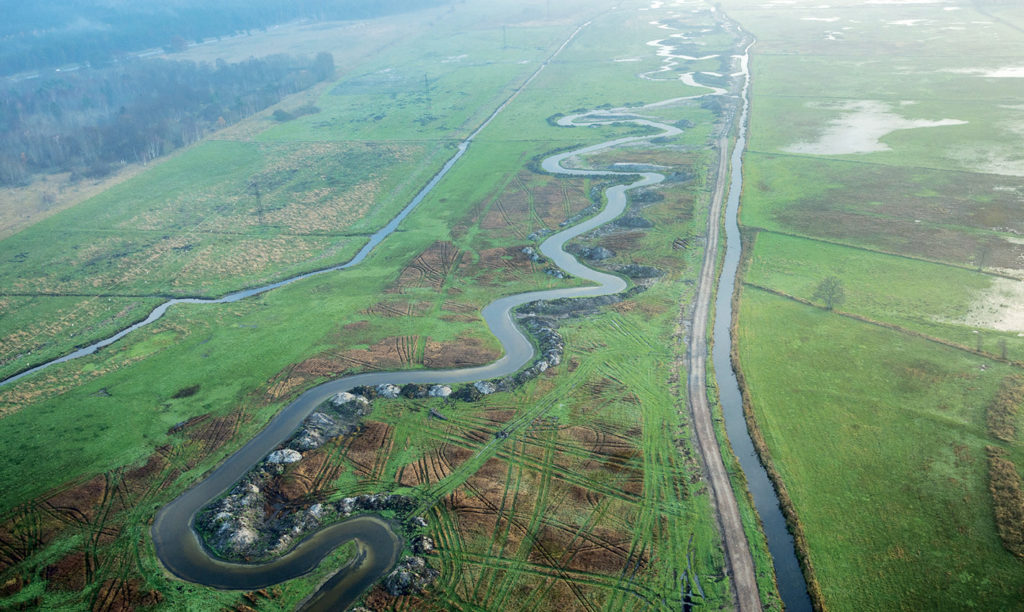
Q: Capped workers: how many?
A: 0